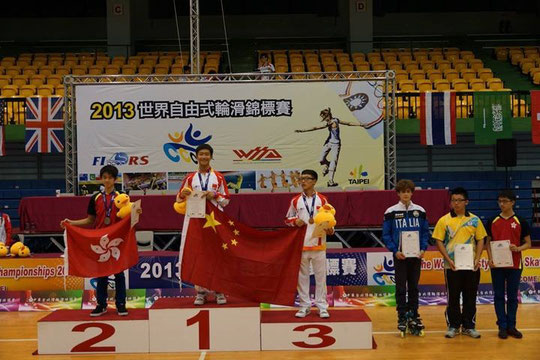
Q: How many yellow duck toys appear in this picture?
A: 5